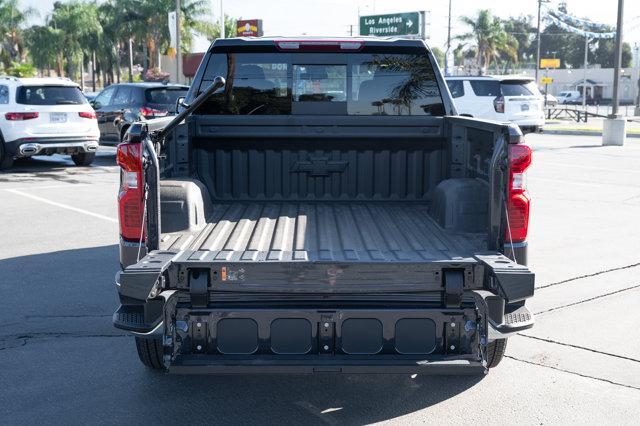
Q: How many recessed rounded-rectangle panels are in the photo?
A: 4